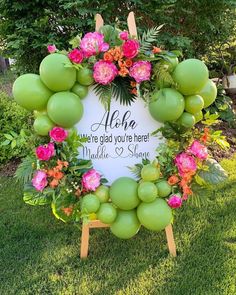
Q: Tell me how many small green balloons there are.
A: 12